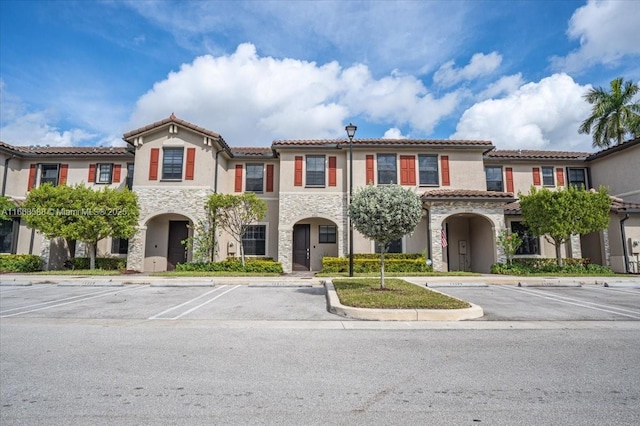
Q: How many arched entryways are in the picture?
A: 3